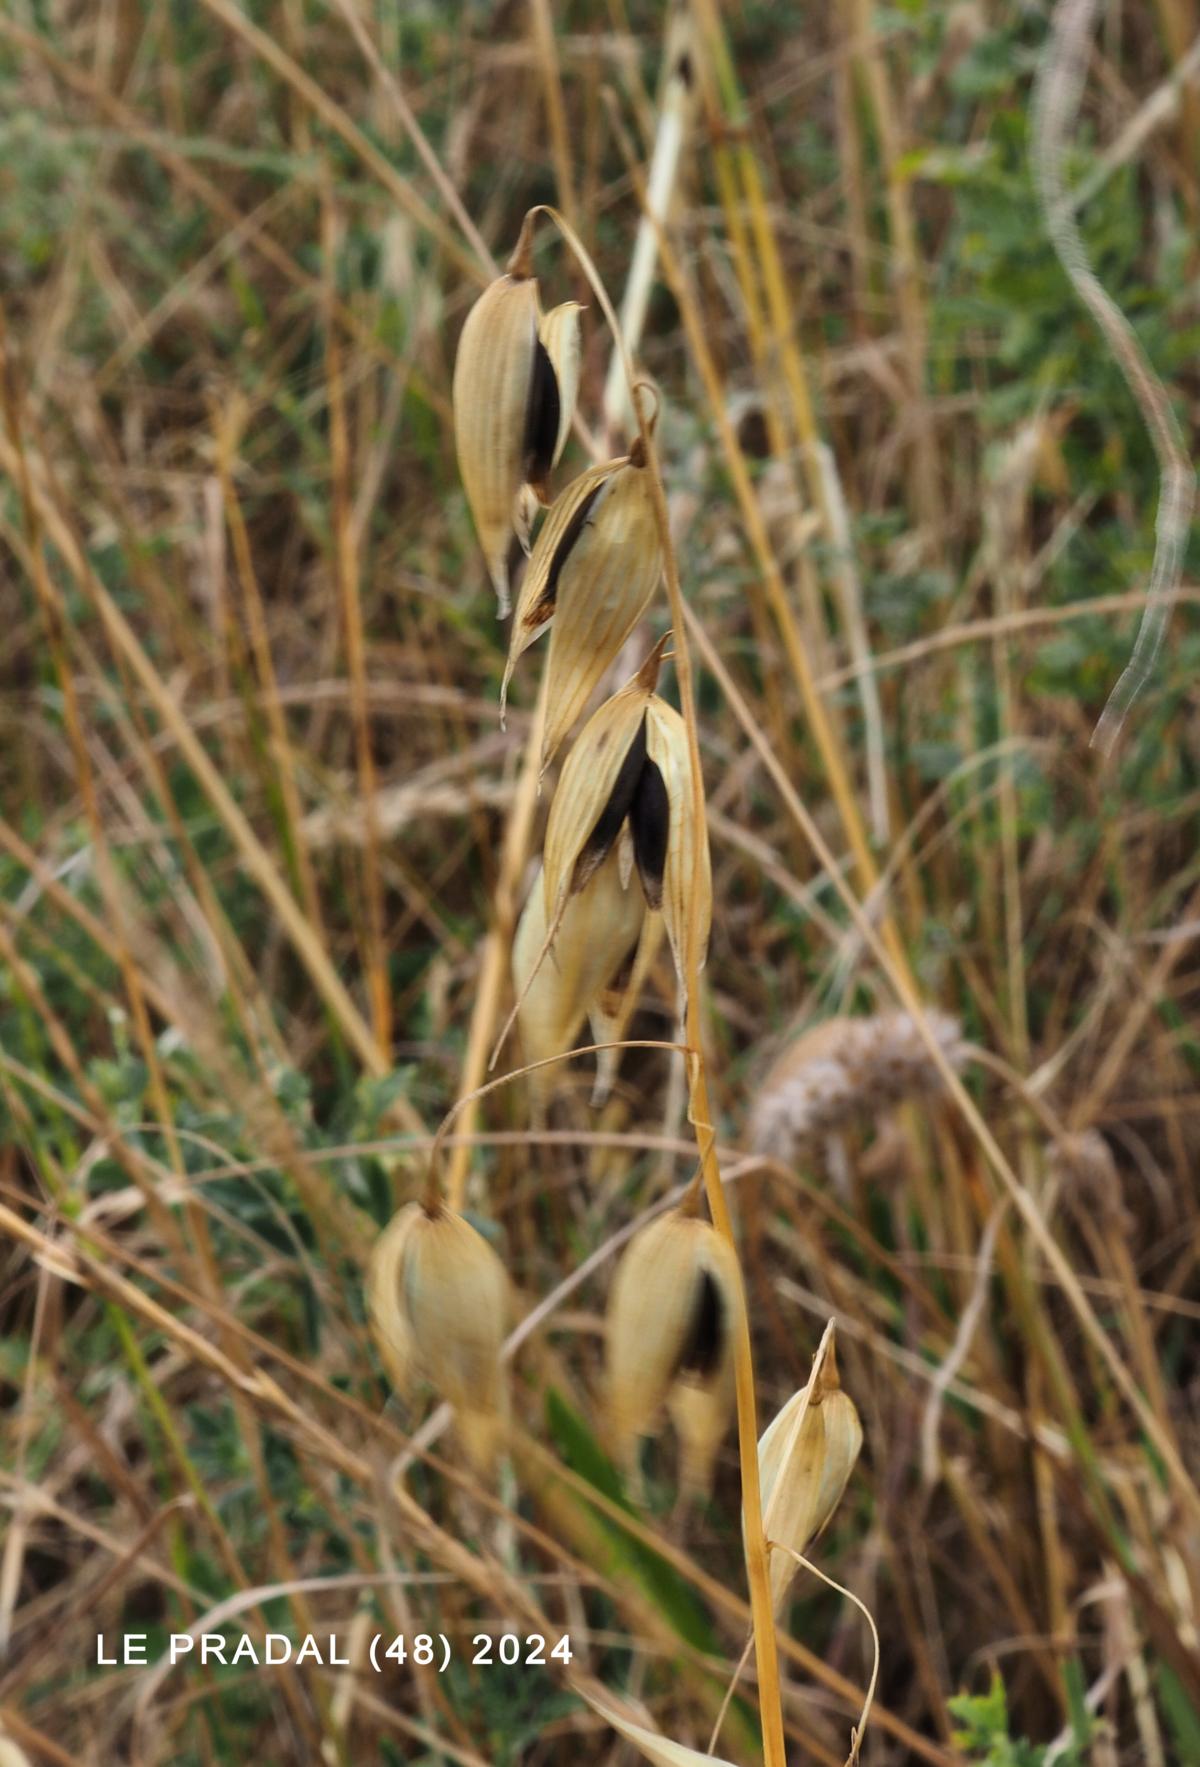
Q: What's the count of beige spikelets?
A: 7